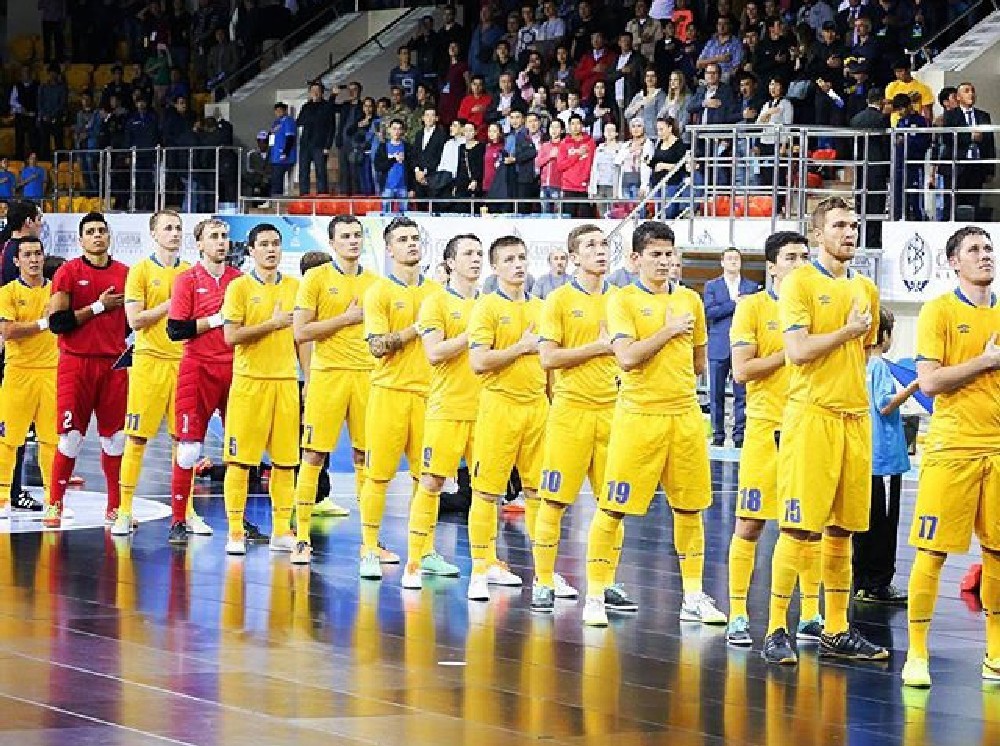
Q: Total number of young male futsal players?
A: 14